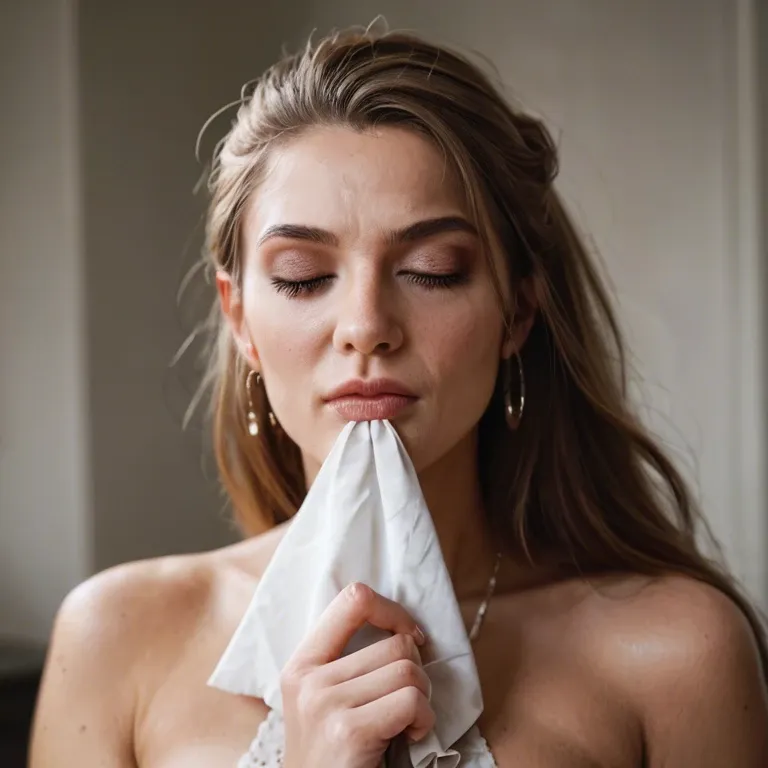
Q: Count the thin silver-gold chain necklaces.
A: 1